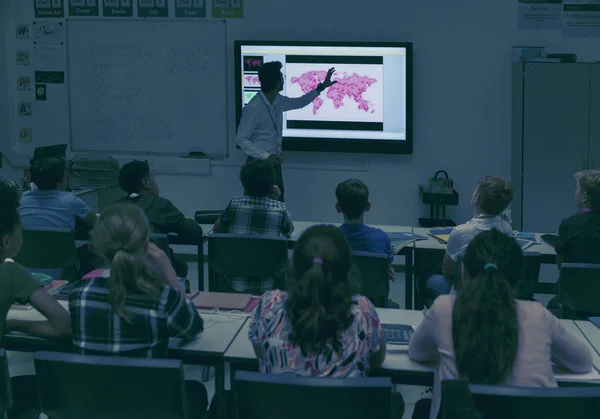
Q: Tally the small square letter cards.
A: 5